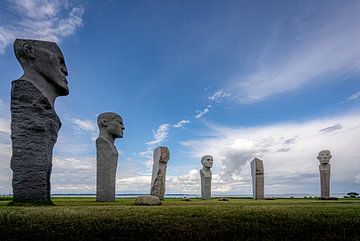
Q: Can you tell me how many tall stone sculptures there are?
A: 6